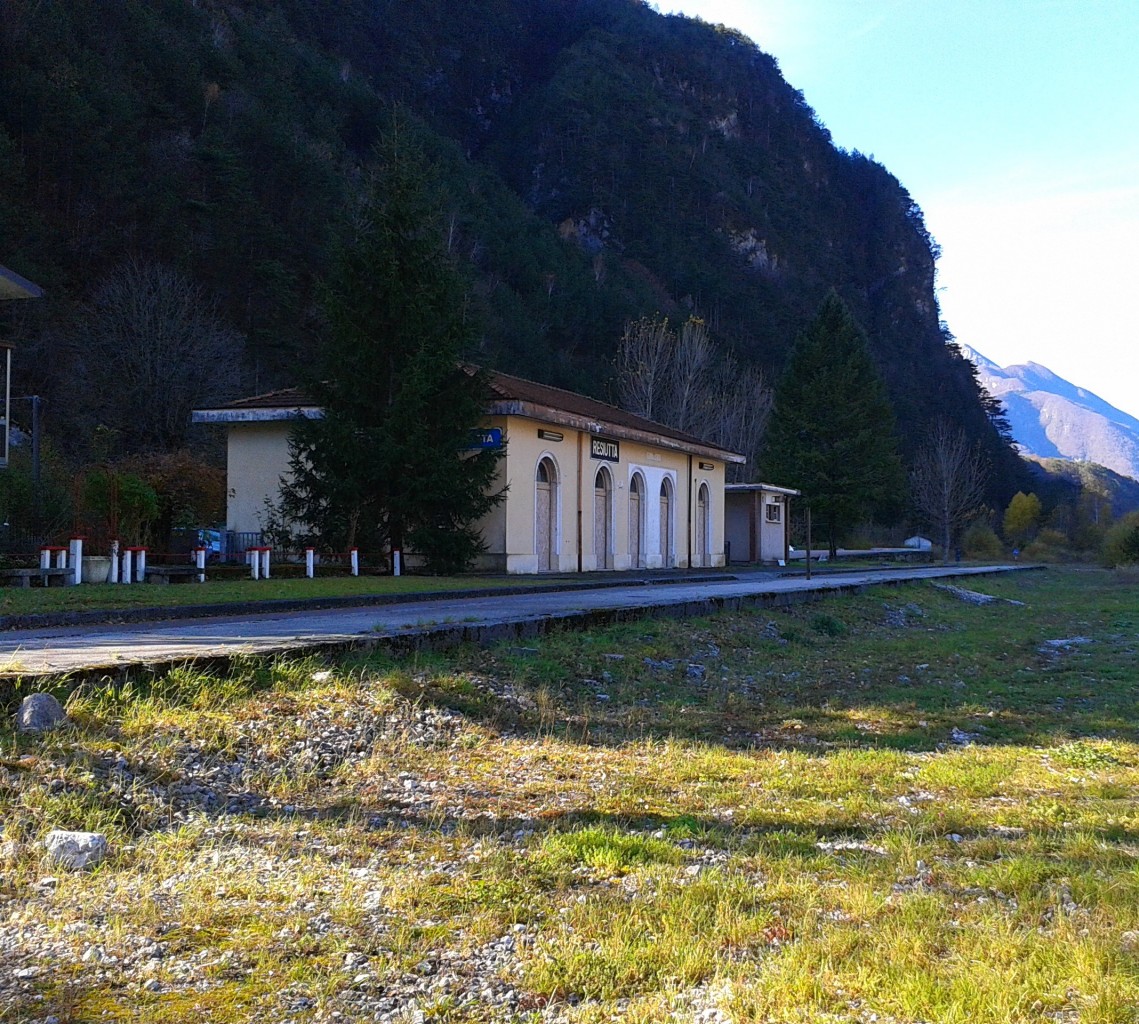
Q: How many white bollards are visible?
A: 12